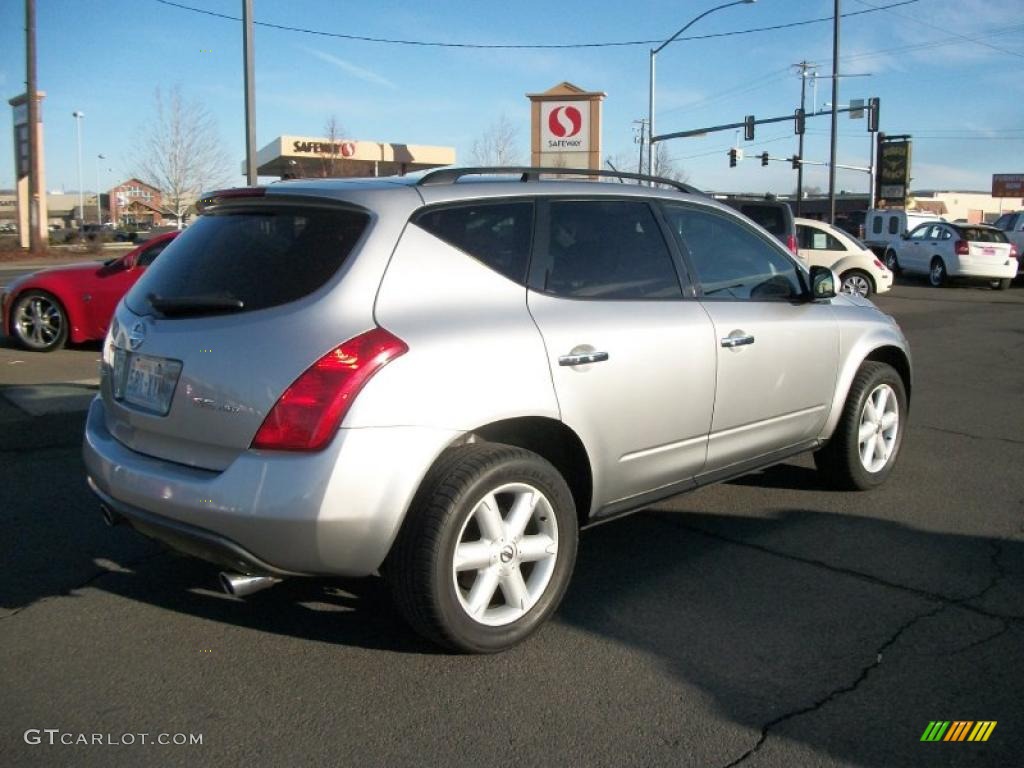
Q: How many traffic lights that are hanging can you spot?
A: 6